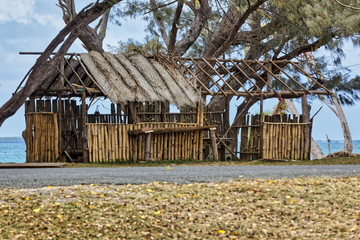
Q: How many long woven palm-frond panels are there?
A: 7